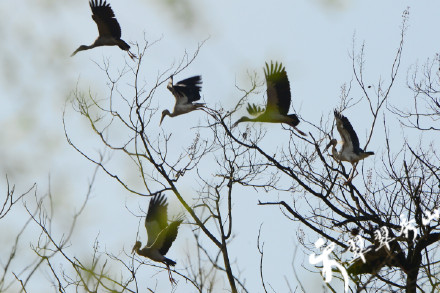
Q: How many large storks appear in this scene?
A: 5